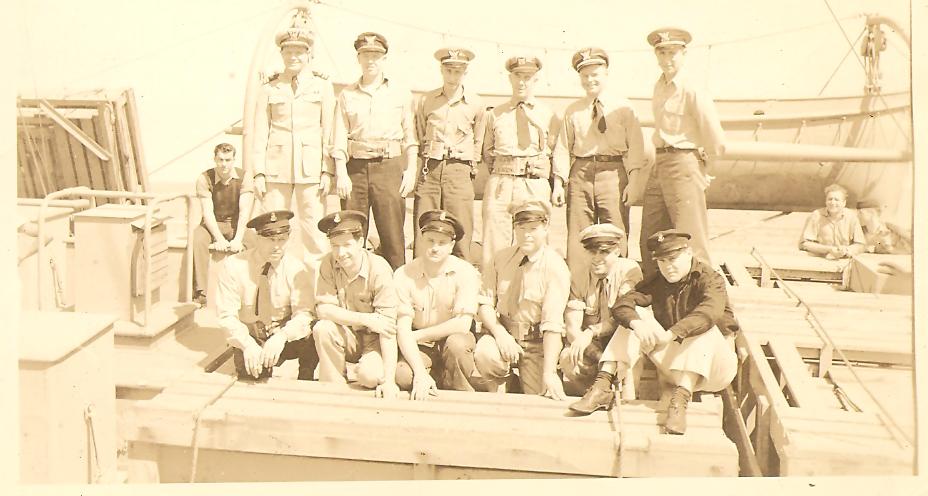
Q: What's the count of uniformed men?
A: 12